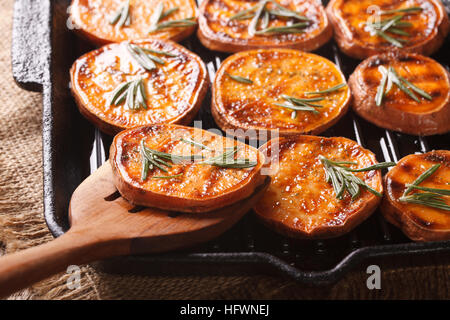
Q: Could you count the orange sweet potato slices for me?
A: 9